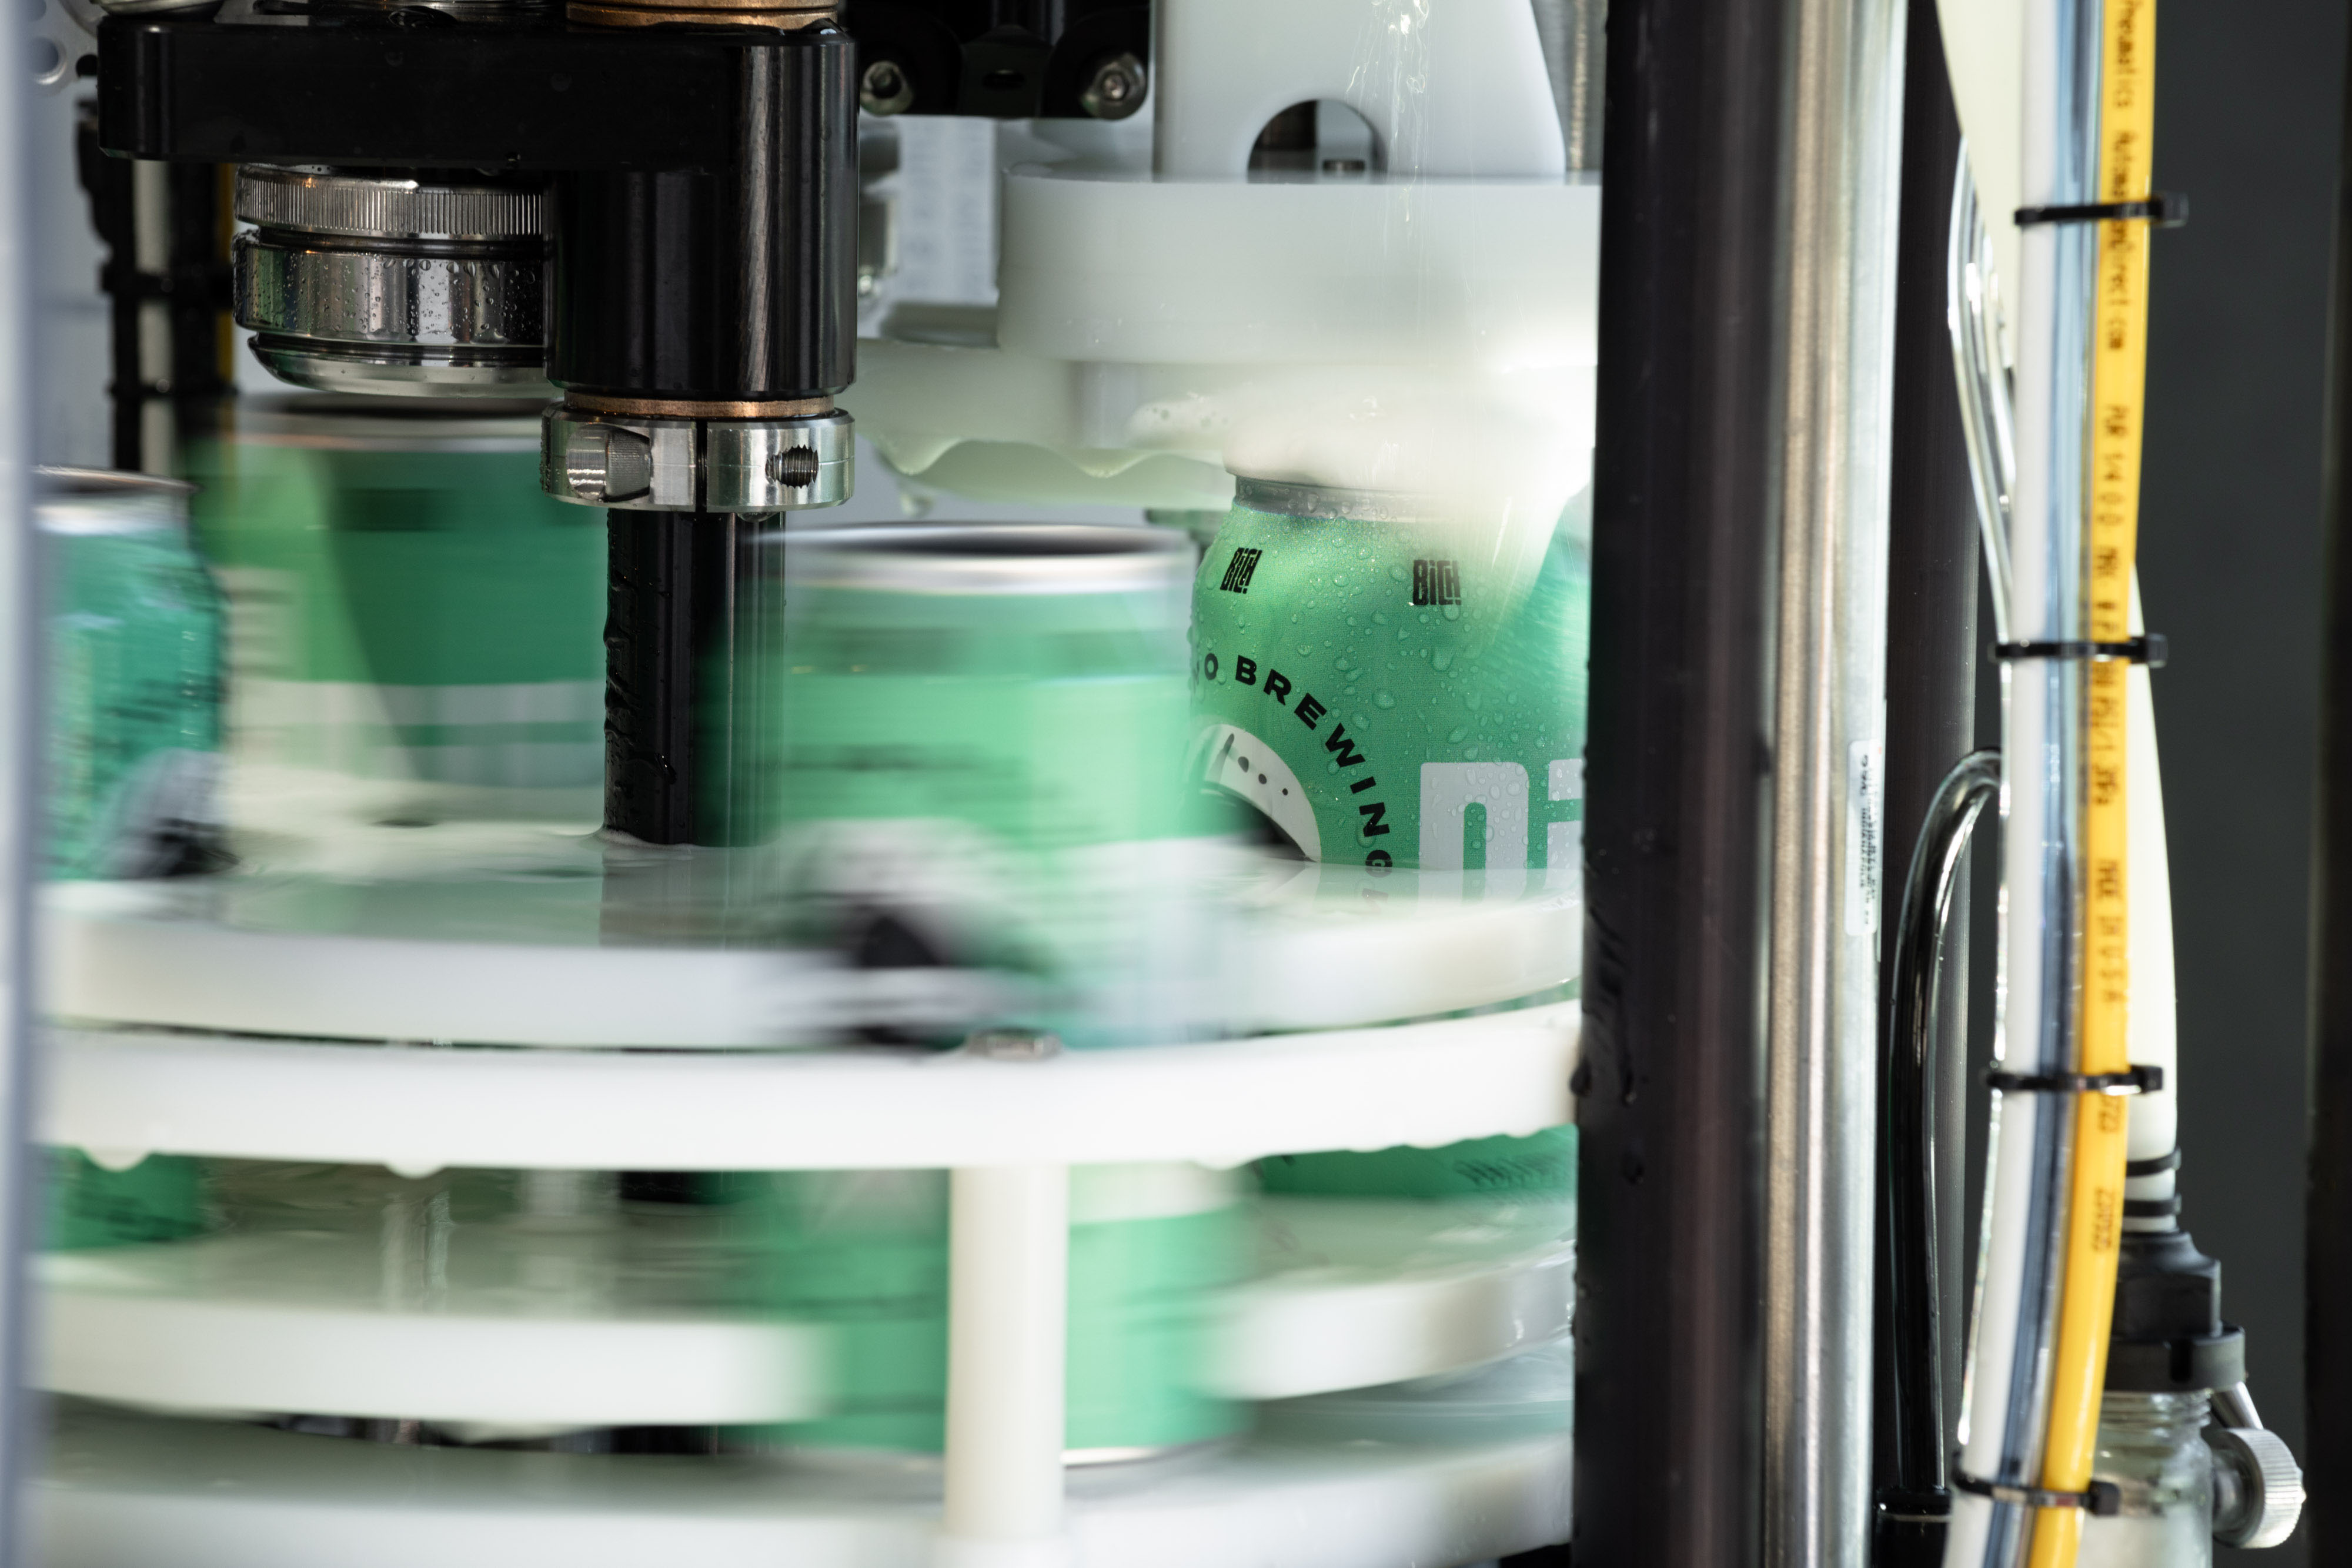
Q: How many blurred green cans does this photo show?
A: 3